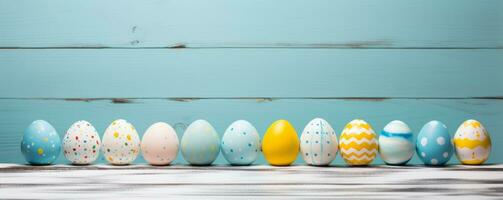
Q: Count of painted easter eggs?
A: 12